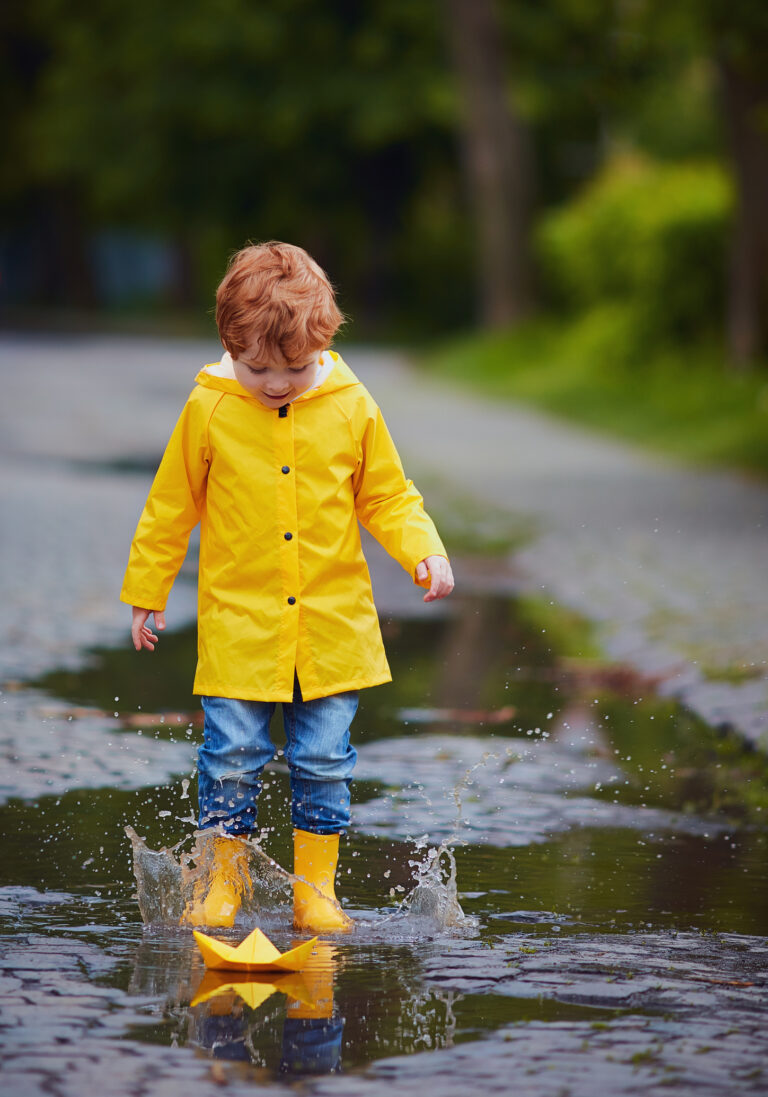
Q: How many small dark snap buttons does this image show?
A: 3